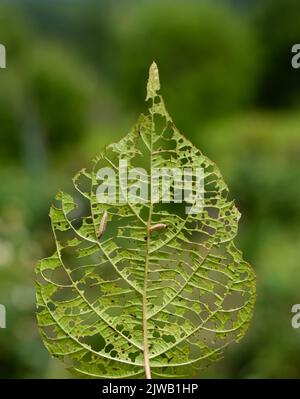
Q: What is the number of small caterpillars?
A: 2